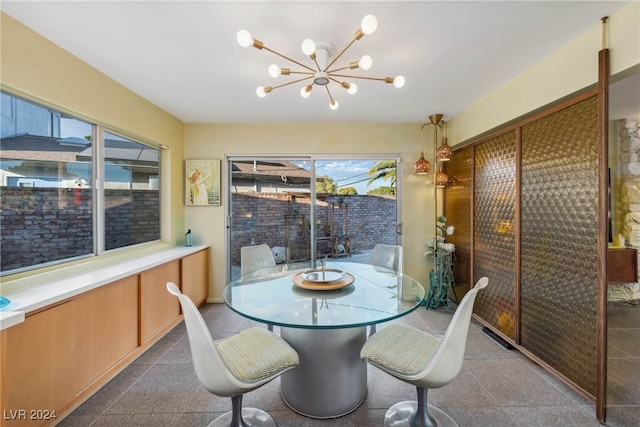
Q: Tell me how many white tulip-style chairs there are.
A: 4